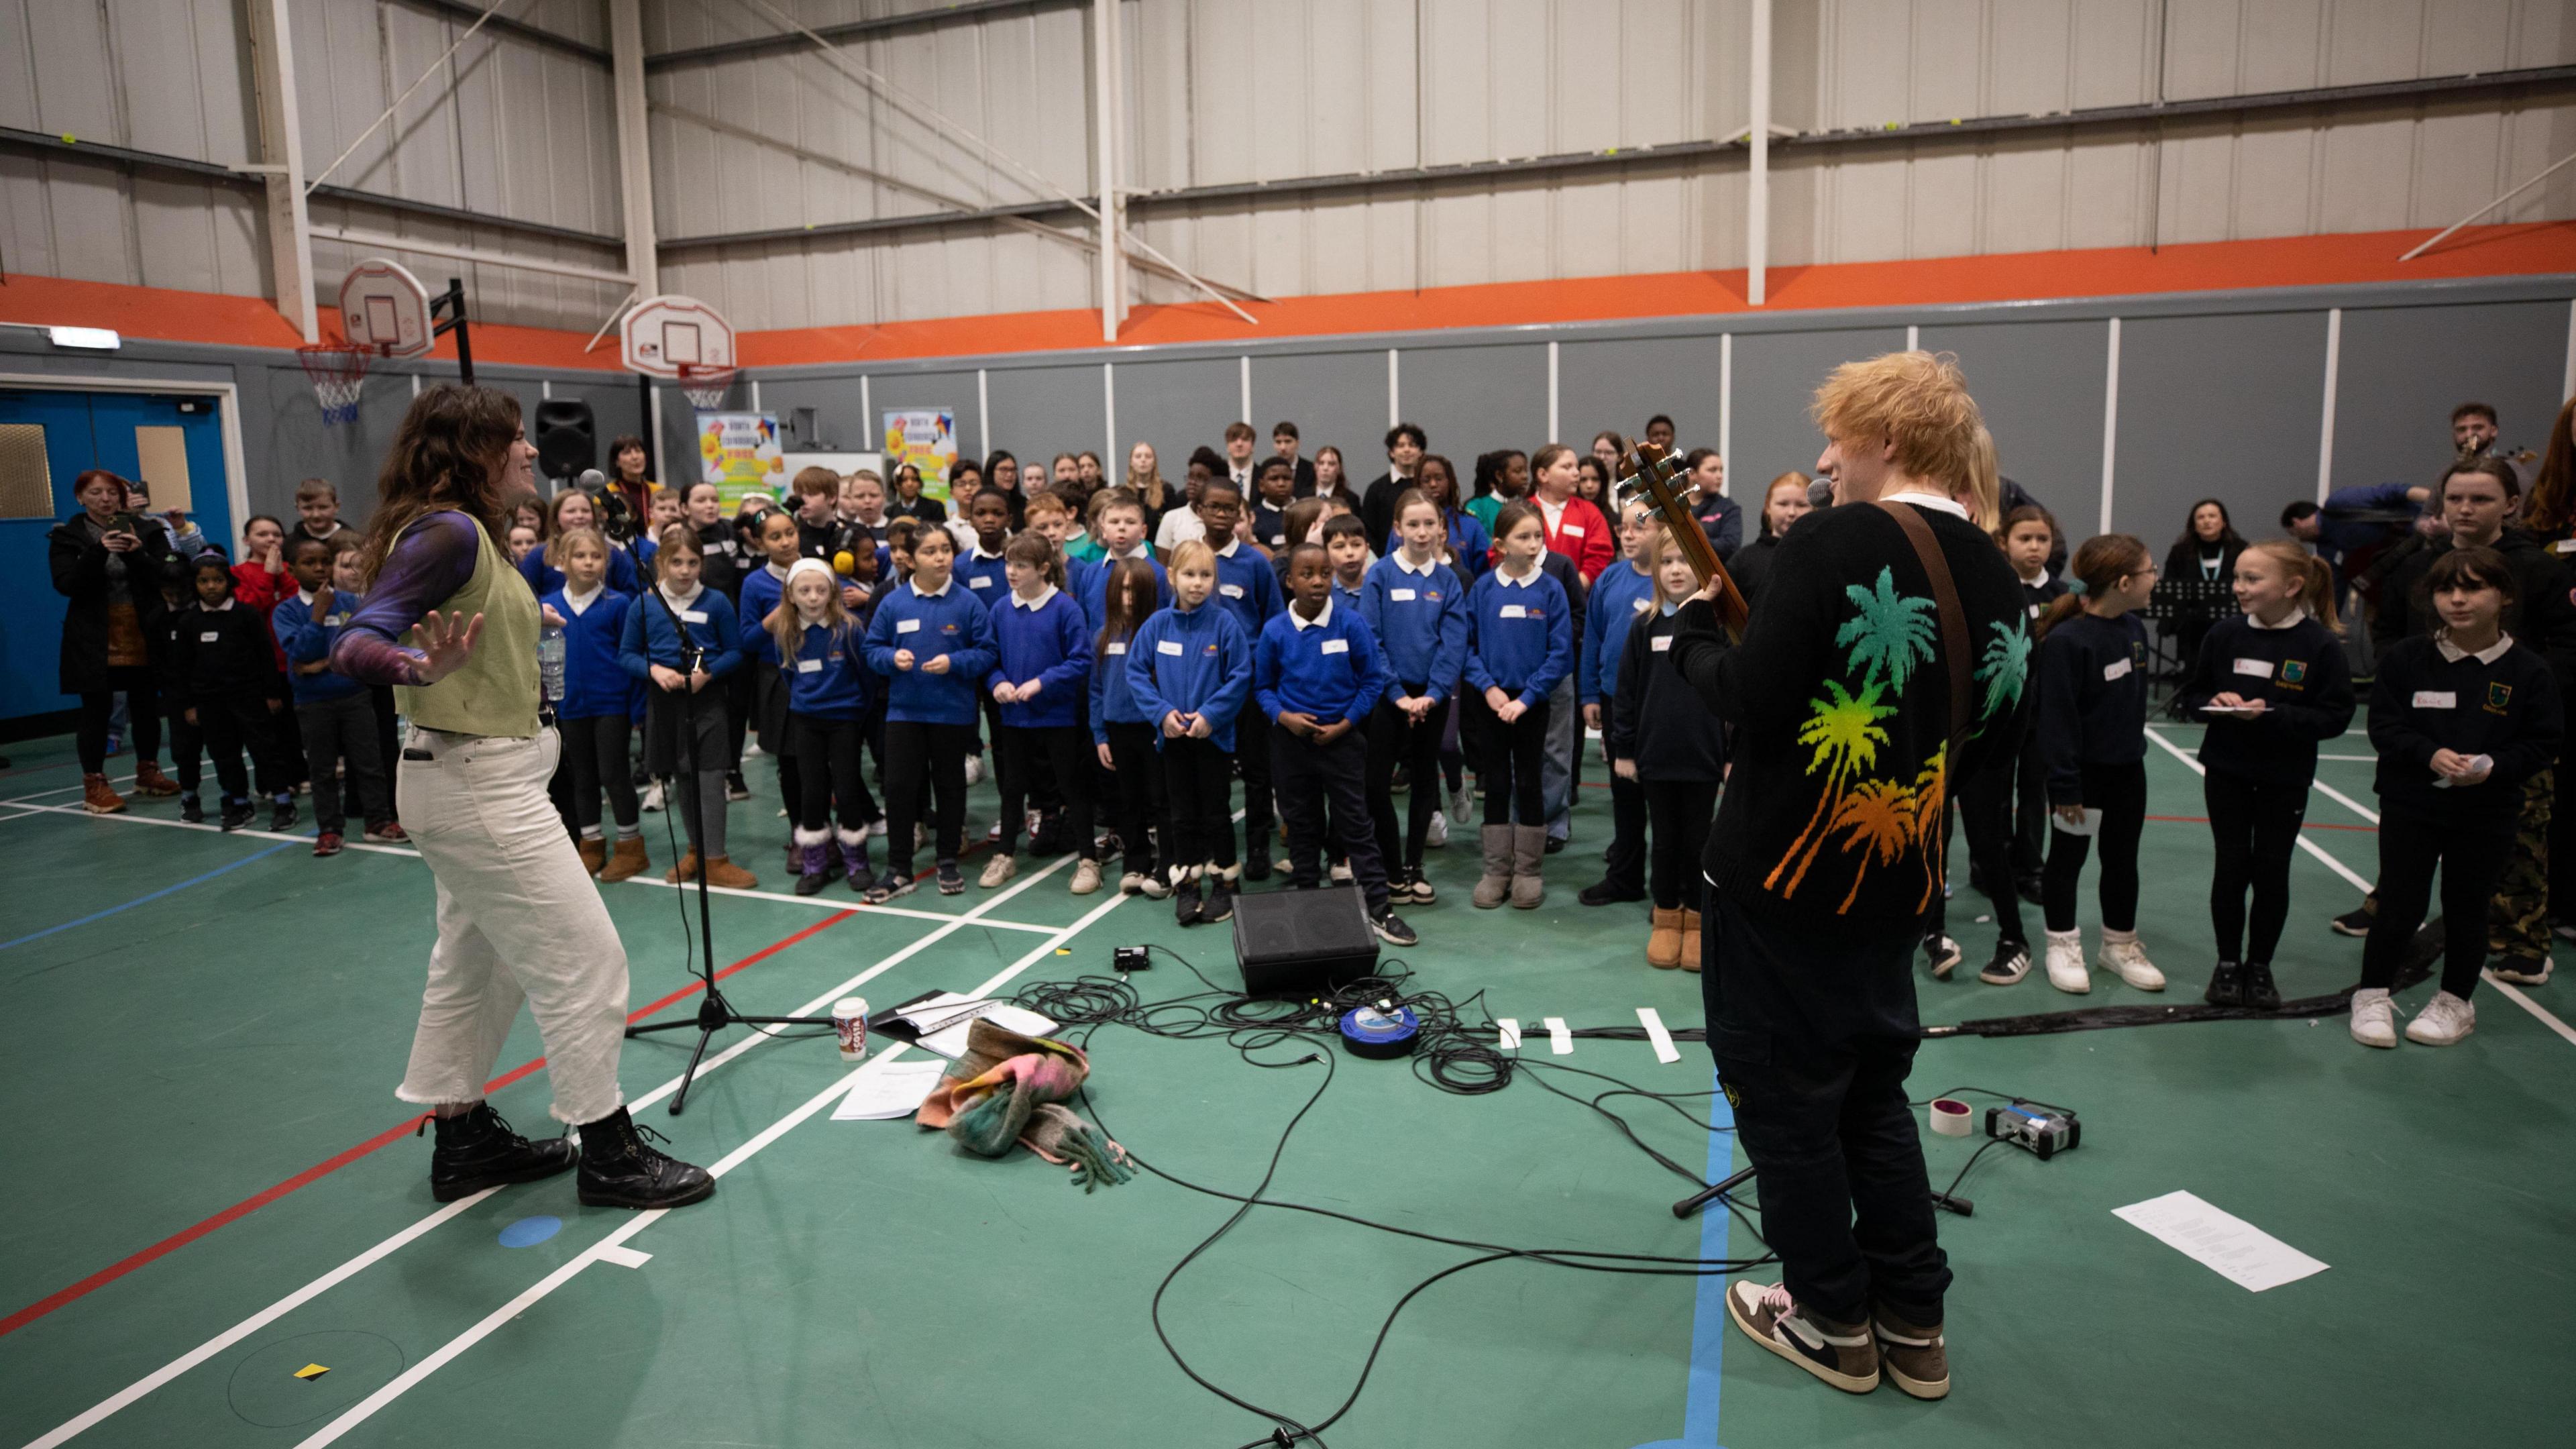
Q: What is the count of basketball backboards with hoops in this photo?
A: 2